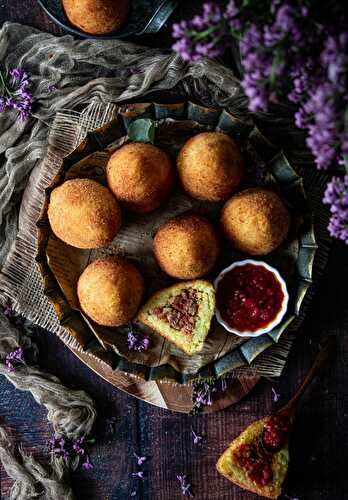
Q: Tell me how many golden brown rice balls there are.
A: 7